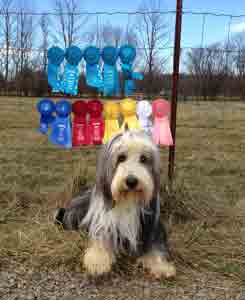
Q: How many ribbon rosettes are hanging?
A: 13